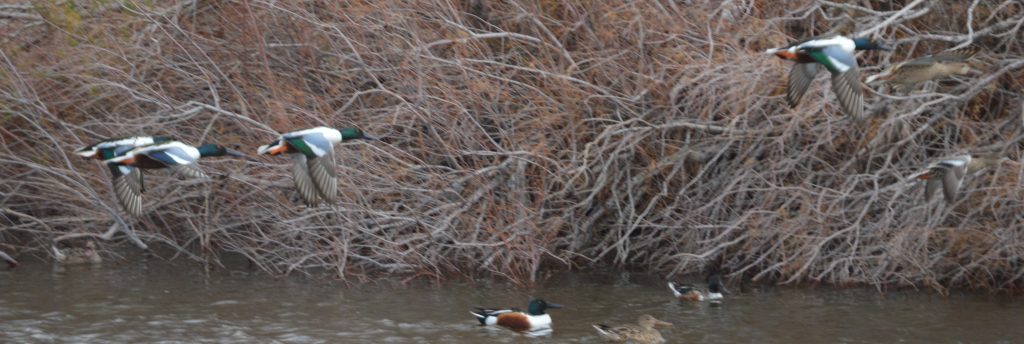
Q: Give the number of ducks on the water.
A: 4